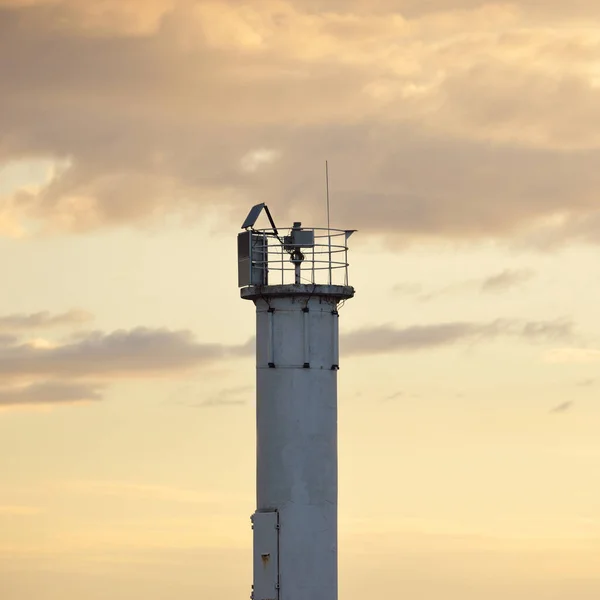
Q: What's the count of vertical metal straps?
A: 3